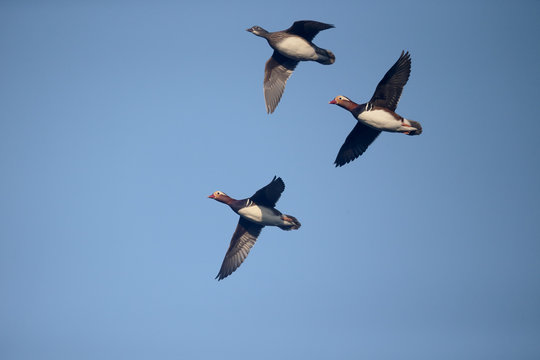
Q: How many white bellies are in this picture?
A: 3